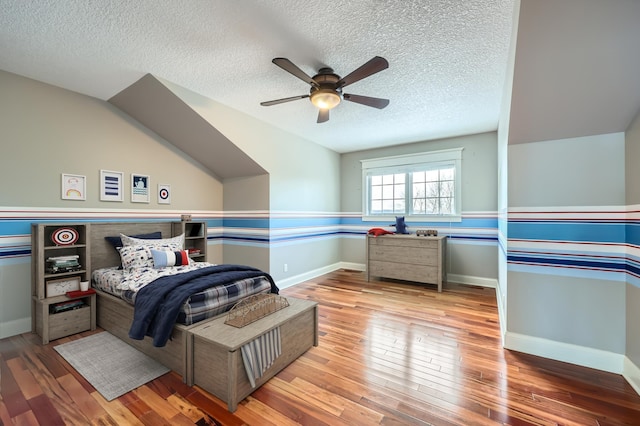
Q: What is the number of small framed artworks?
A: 4